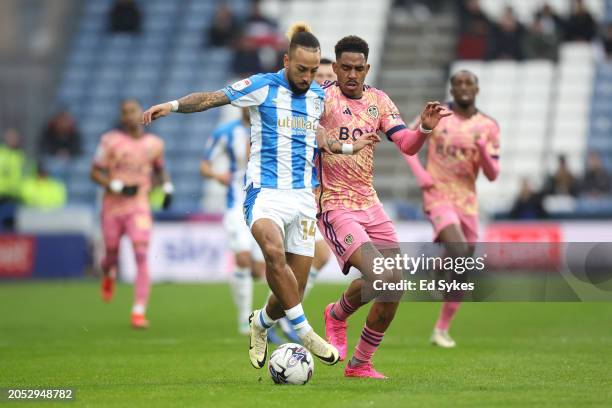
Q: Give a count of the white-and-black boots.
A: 2